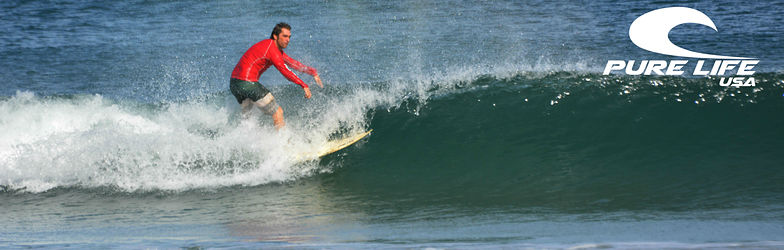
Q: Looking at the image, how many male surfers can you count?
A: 1